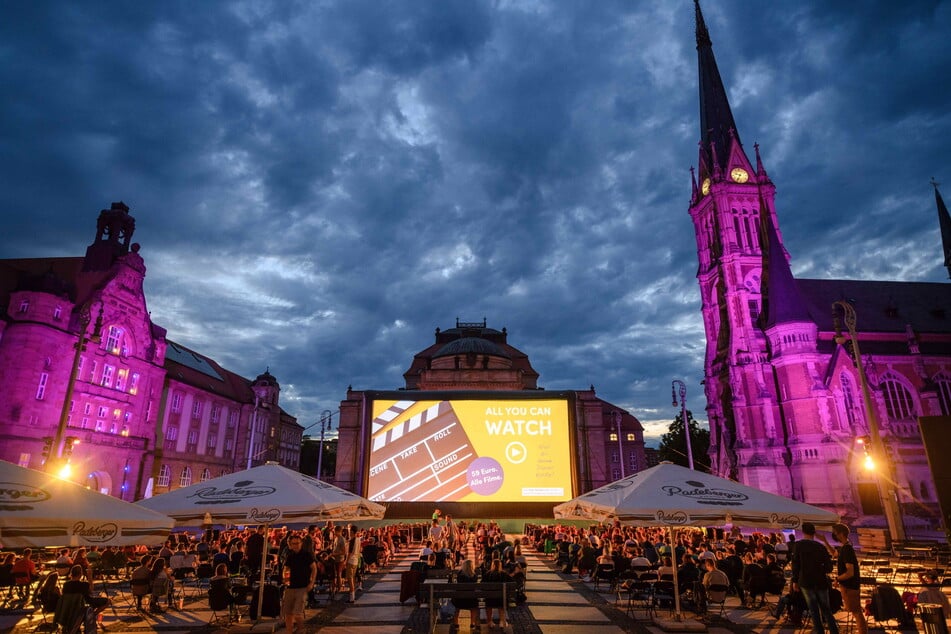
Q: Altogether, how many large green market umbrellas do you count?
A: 0